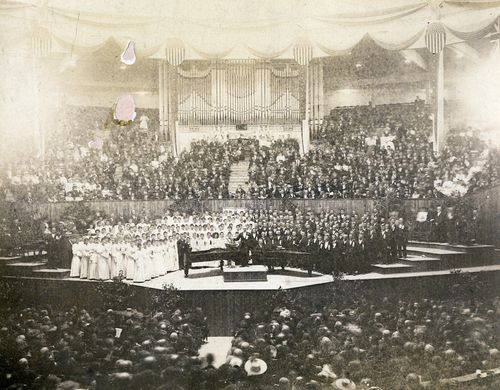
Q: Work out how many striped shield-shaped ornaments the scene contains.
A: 4